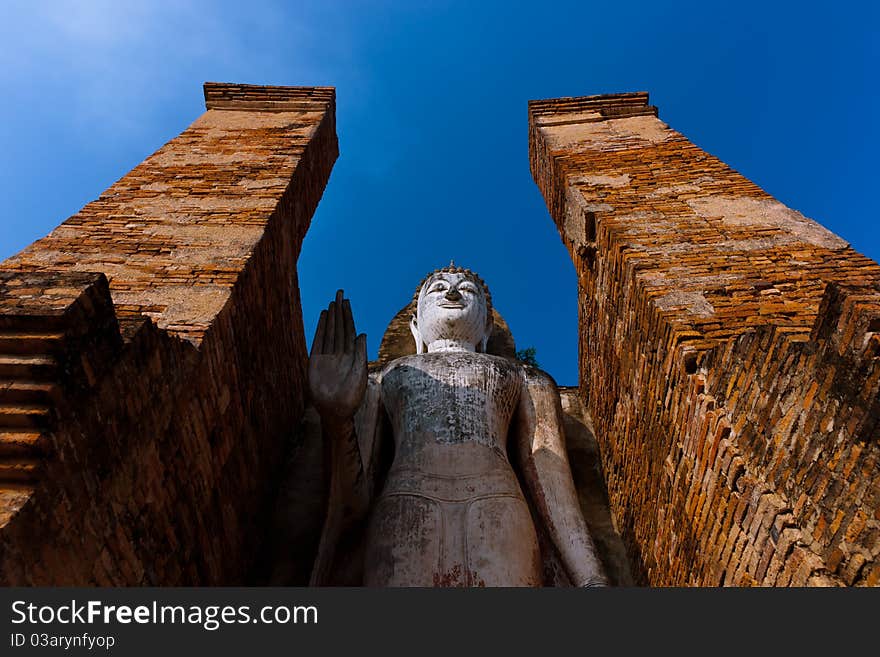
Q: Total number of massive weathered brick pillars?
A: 2